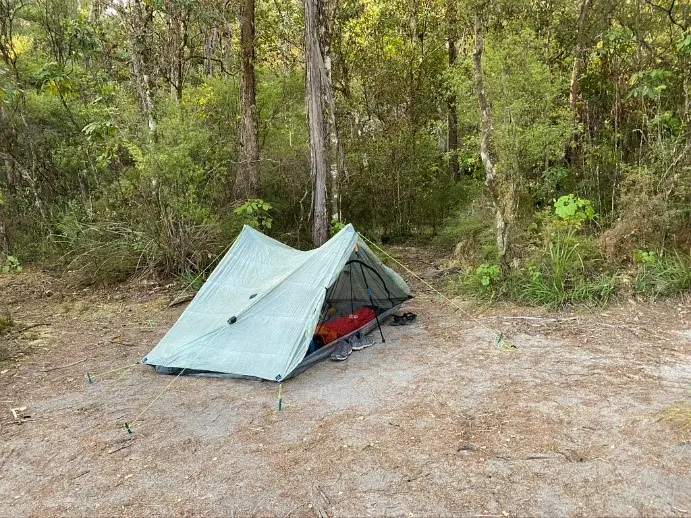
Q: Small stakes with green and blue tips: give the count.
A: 4